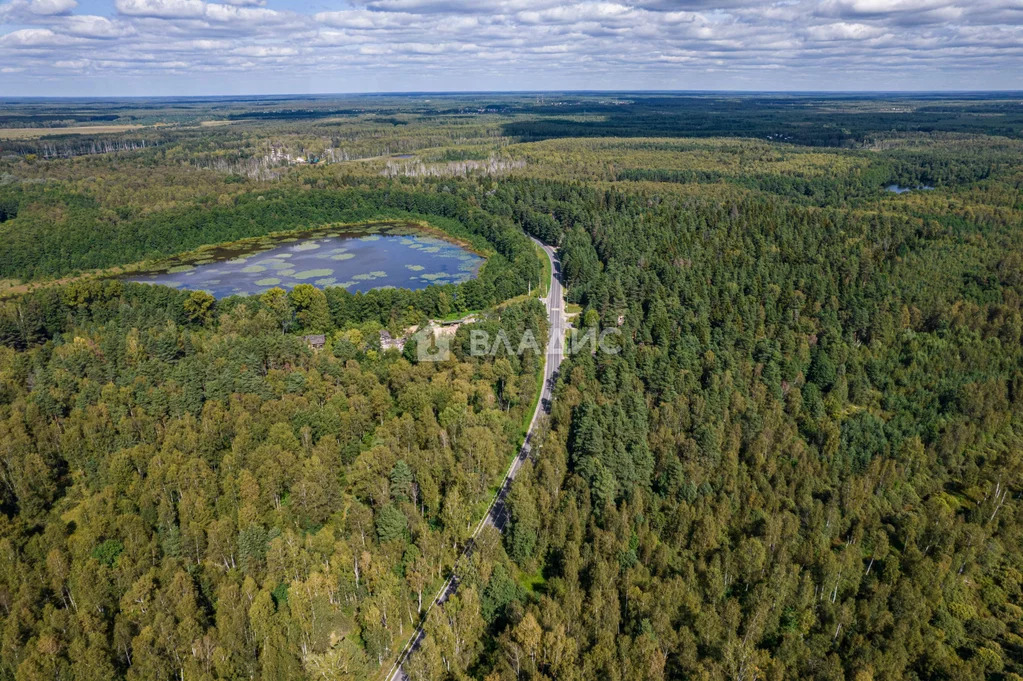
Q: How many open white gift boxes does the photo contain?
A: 0